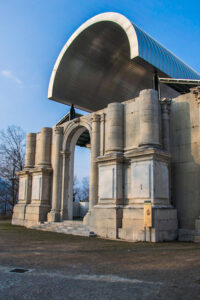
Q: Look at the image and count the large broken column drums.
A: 4